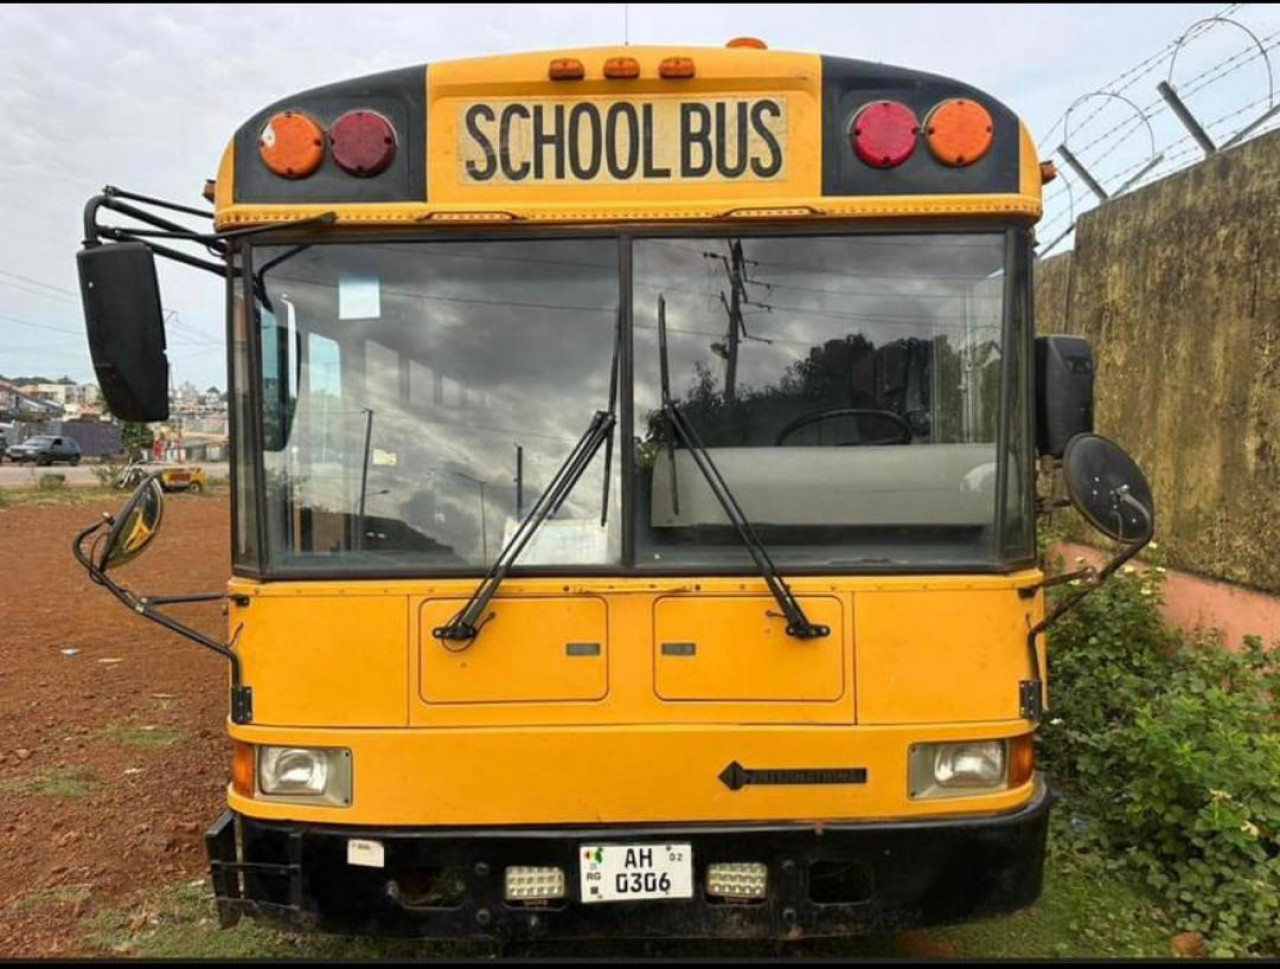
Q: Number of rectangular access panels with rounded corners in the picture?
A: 2